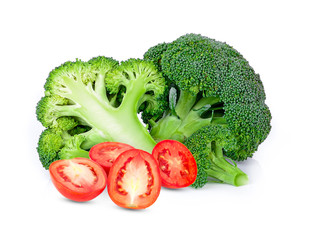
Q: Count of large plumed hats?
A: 0